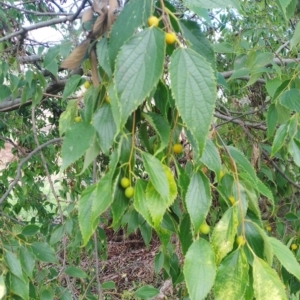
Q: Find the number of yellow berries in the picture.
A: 14